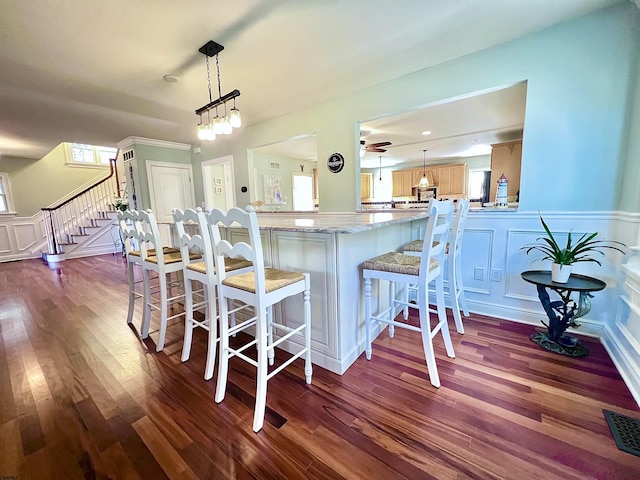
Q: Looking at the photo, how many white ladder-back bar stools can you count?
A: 6